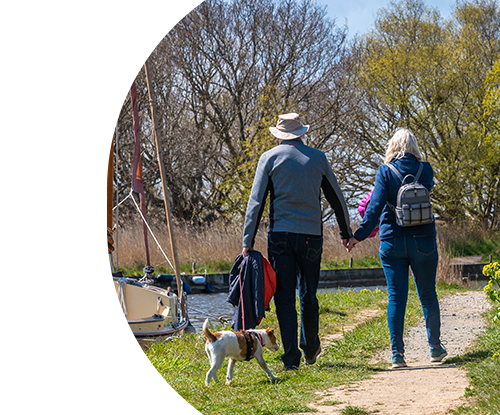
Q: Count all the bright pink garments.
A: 1